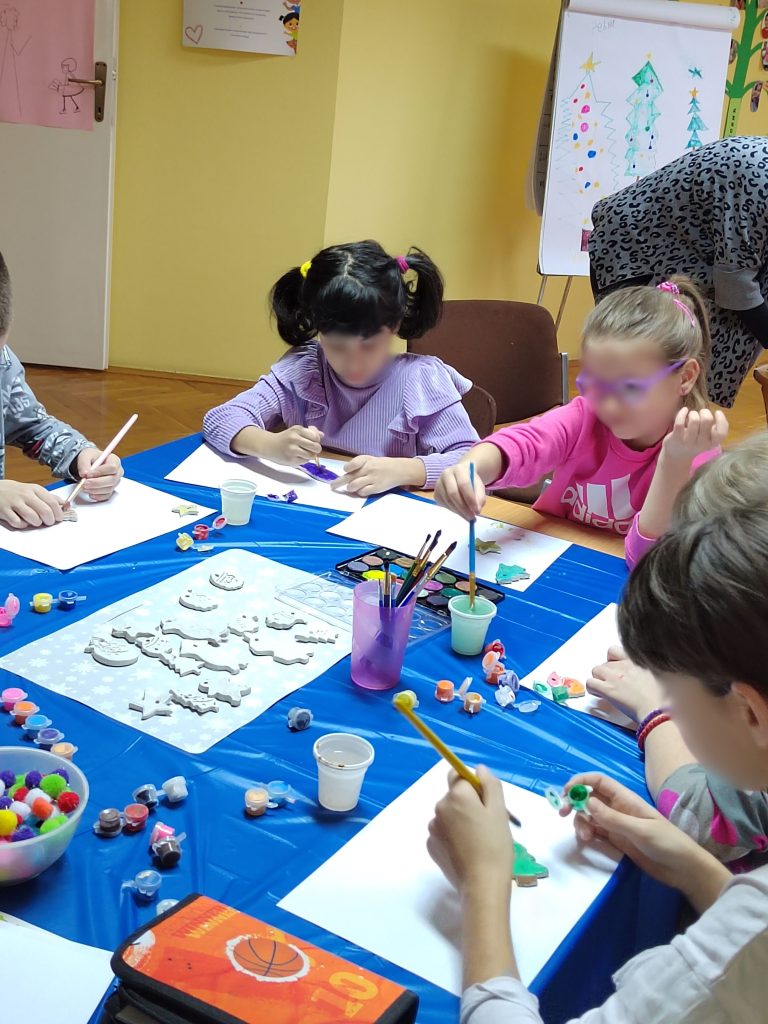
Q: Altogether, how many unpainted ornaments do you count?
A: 15